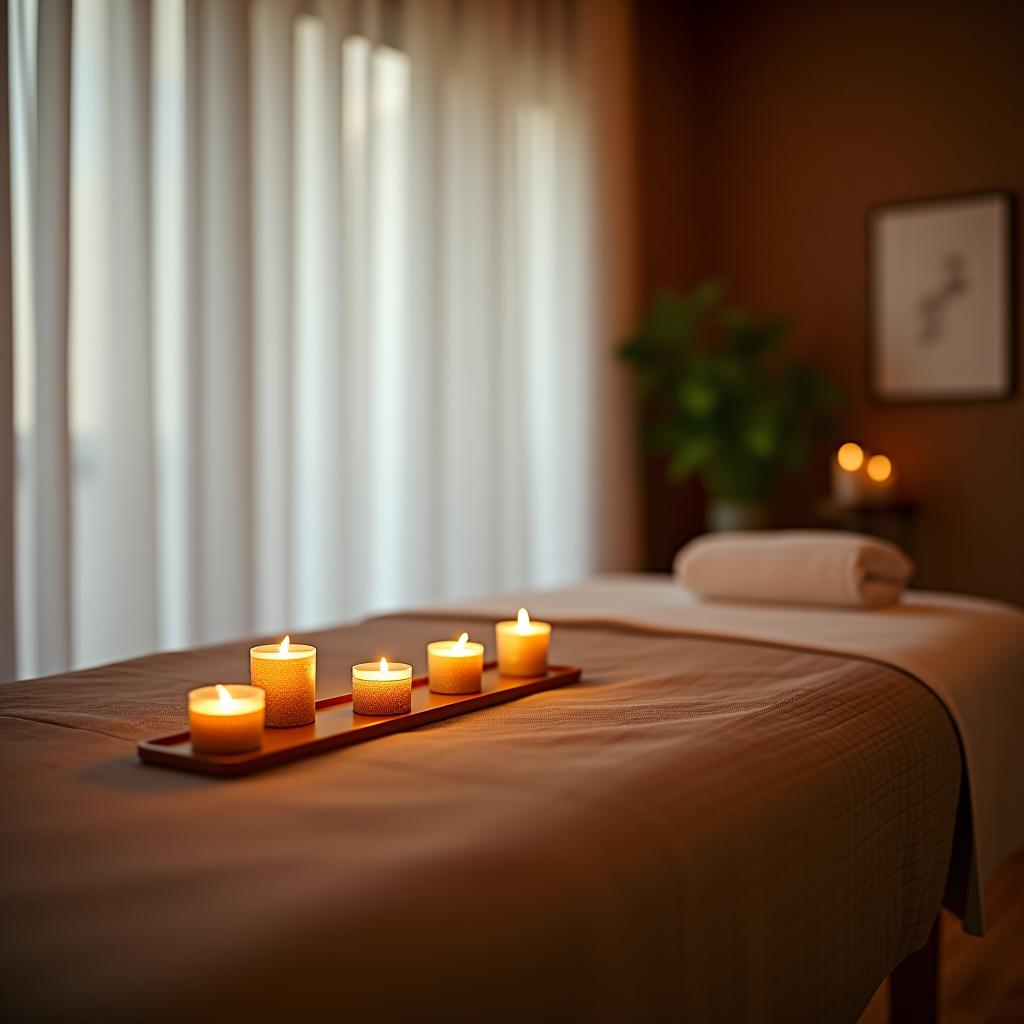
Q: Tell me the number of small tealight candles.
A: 5